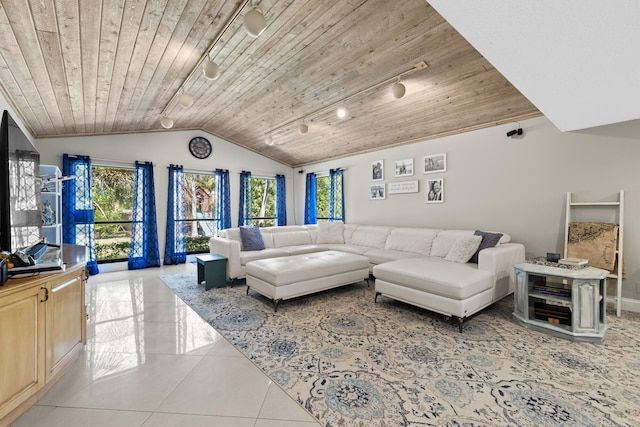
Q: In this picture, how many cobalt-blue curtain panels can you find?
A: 8